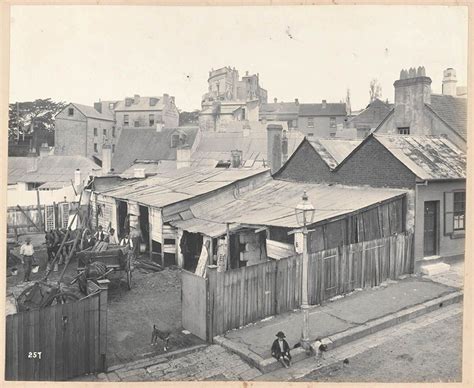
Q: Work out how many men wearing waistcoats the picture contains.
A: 2